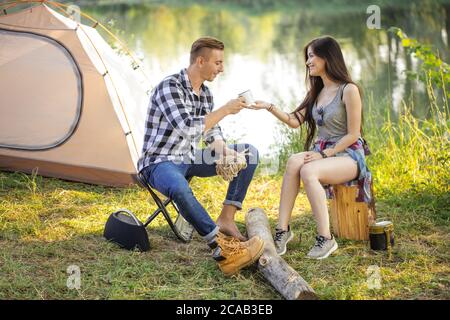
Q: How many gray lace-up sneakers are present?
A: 2